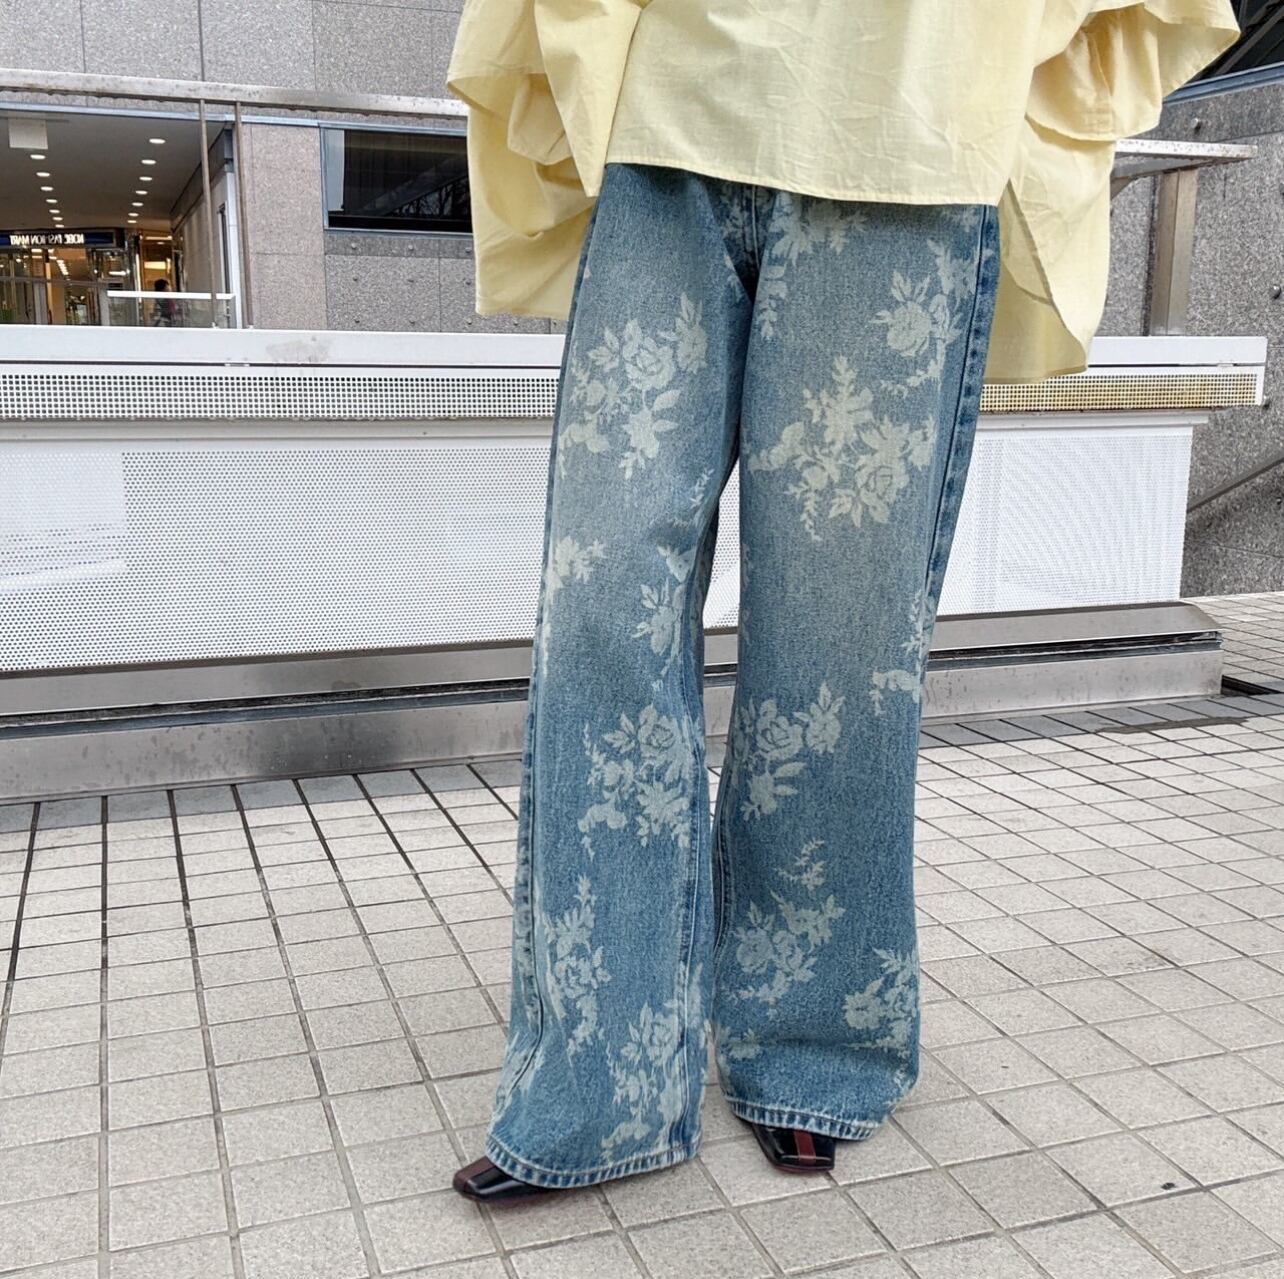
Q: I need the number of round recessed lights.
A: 14